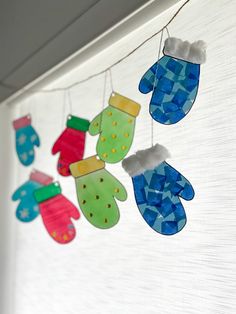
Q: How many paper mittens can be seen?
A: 8